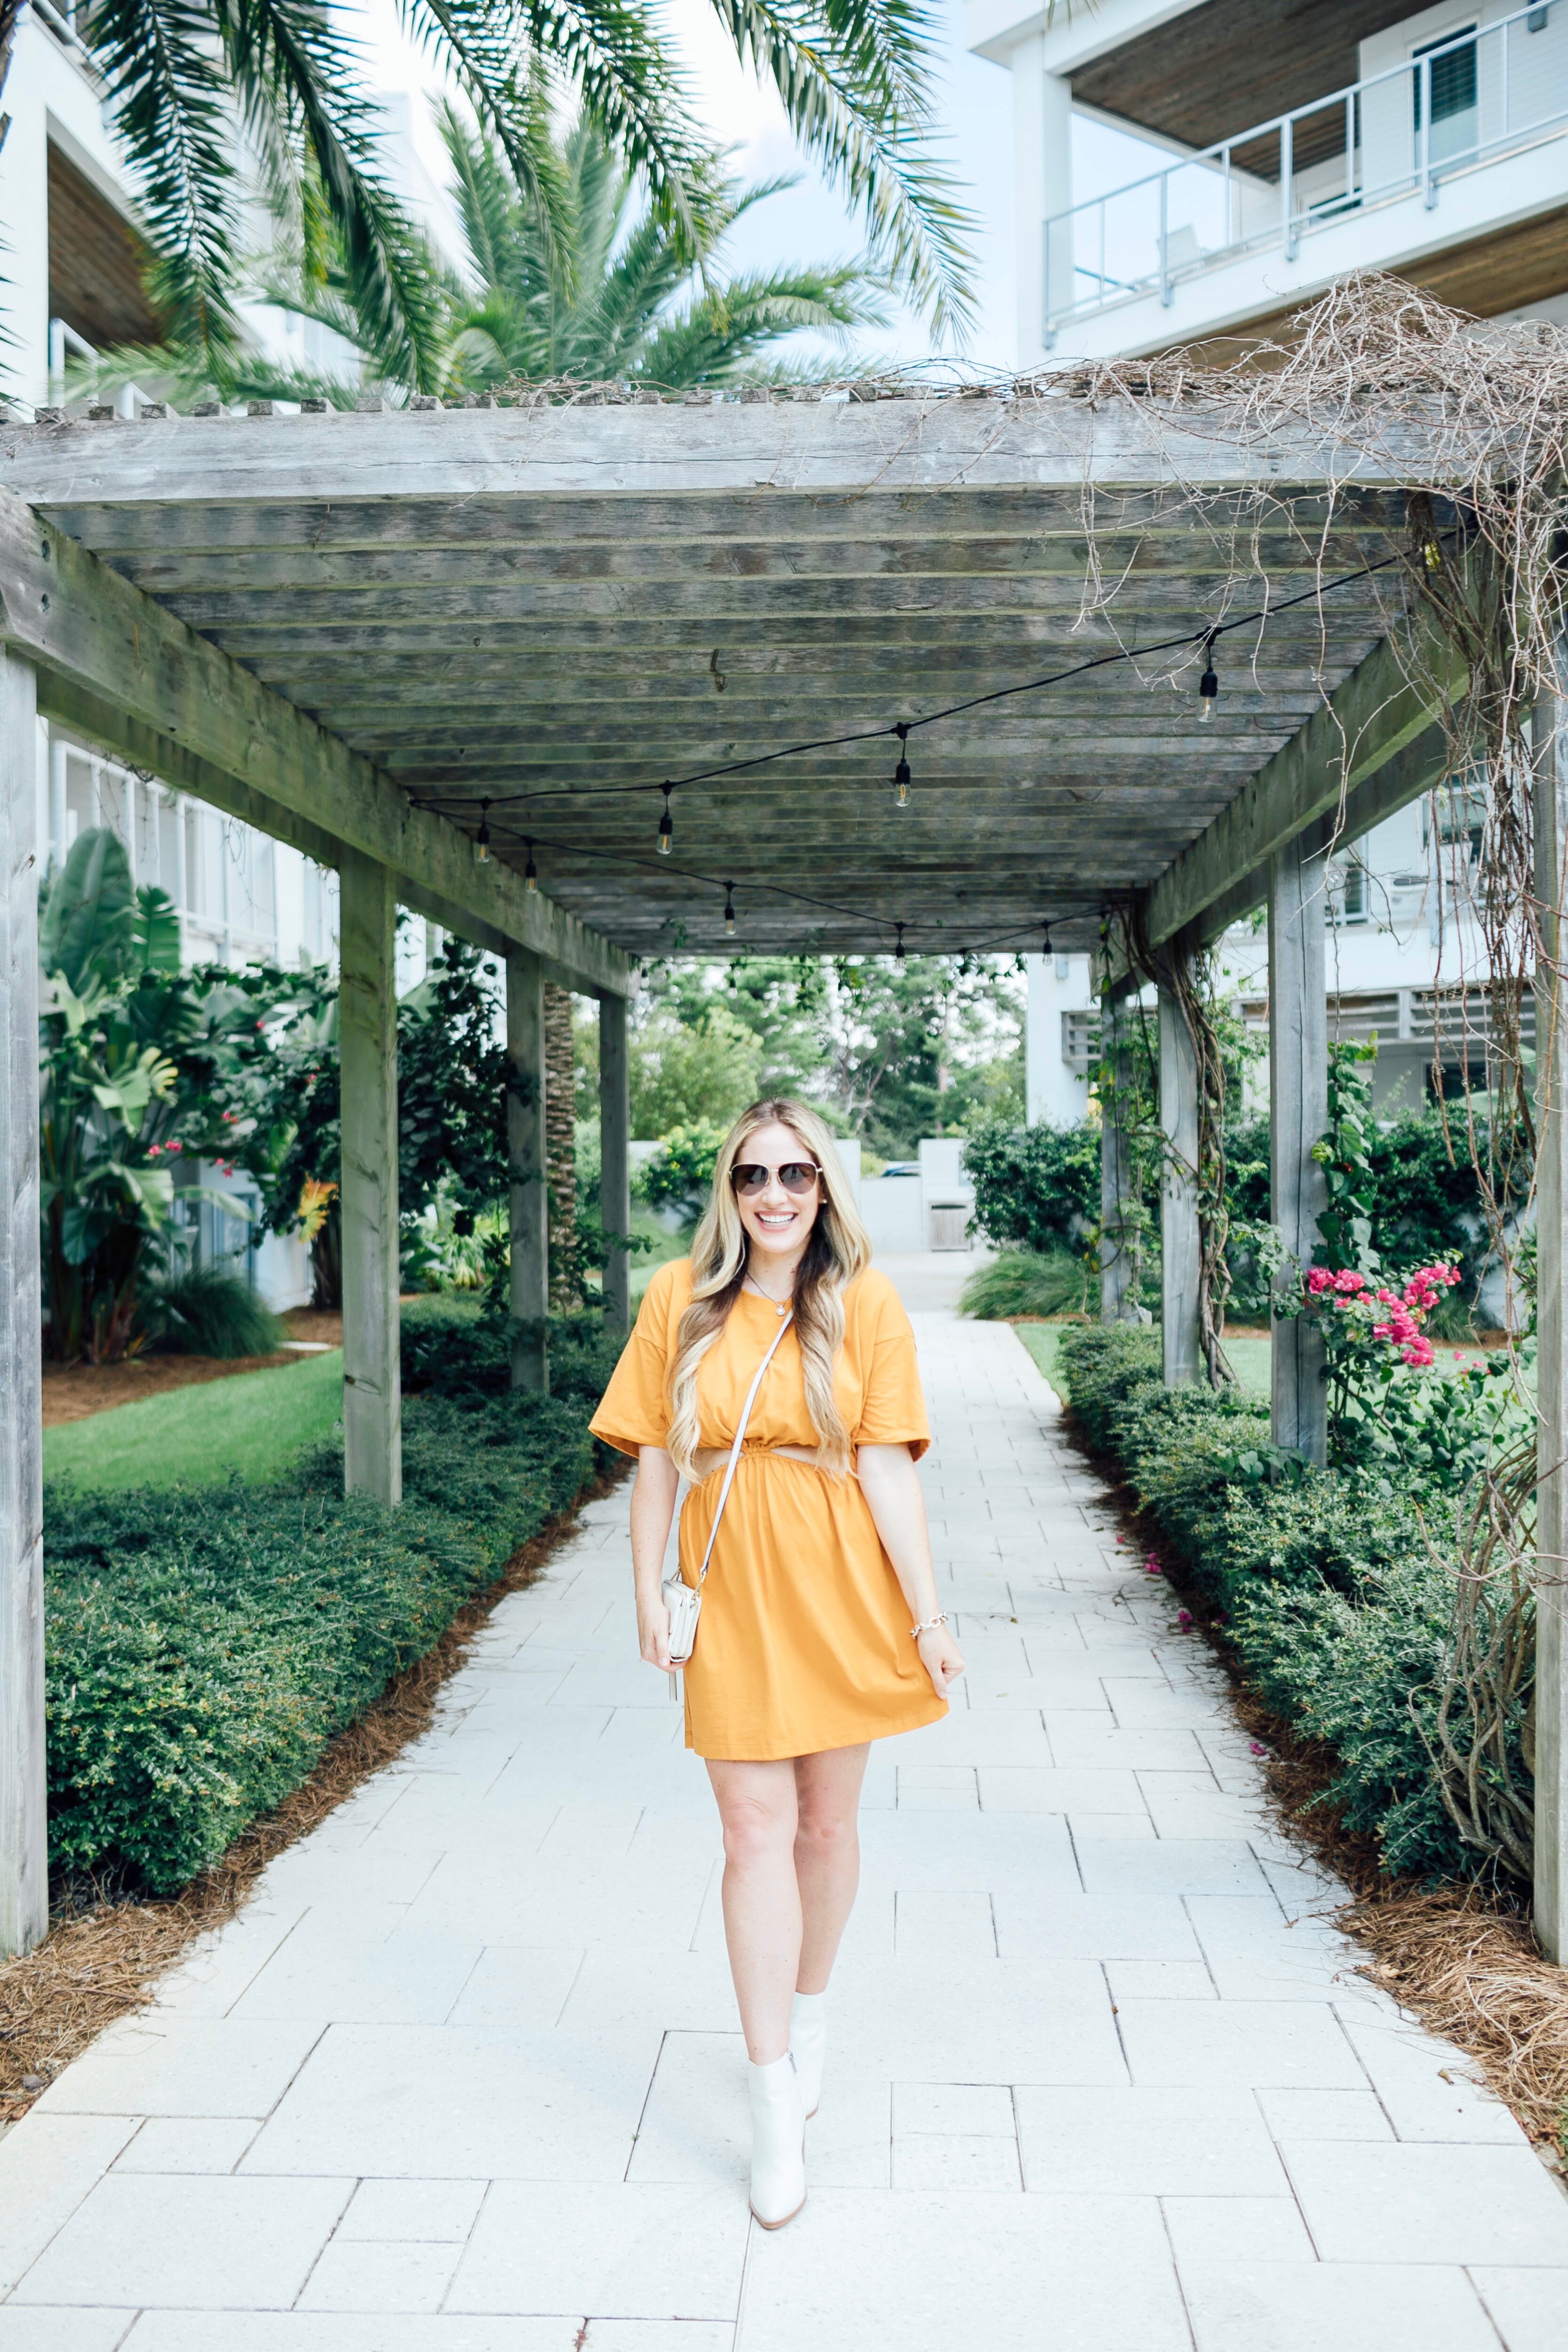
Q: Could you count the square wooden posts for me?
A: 8